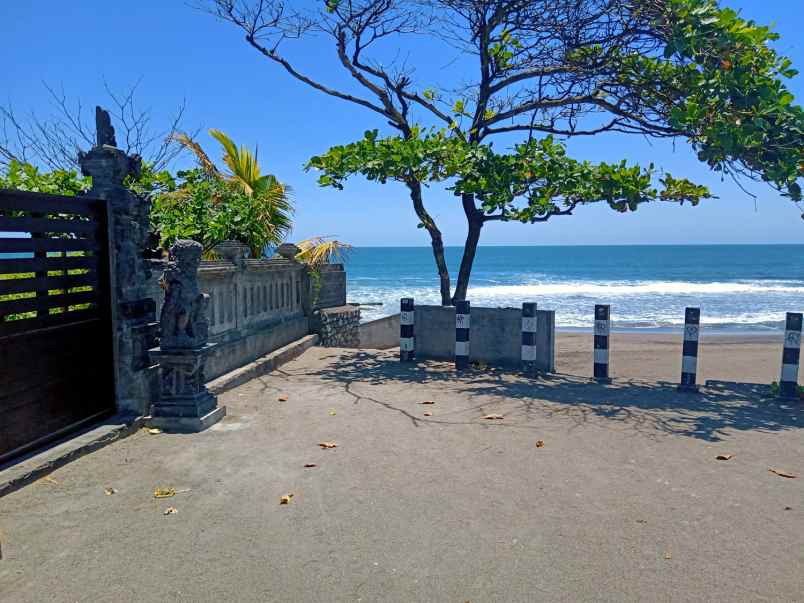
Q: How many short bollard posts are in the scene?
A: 6